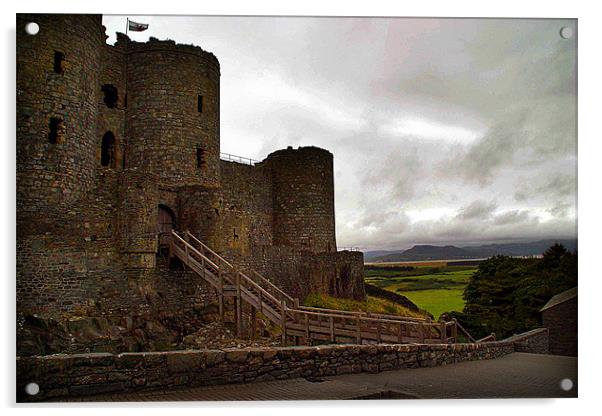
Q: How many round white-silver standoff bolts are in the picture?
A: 4